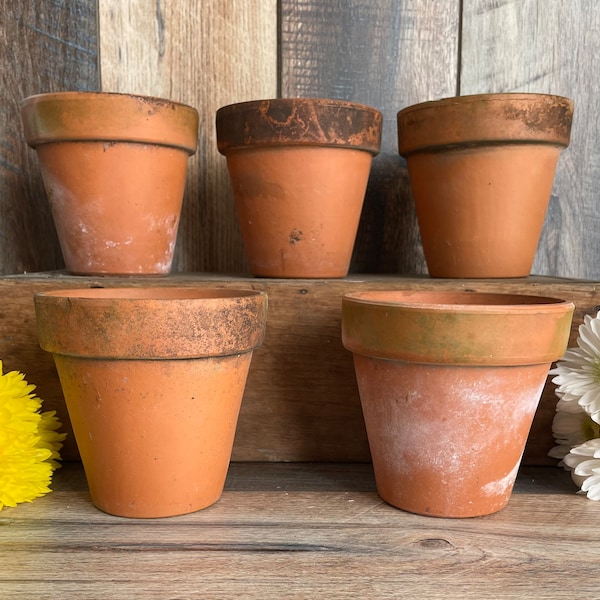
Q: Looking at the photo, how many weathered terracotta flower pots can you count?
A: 5